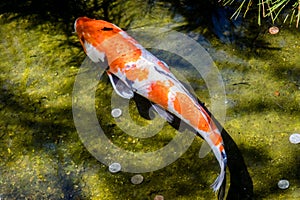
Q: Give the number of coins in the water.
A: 7